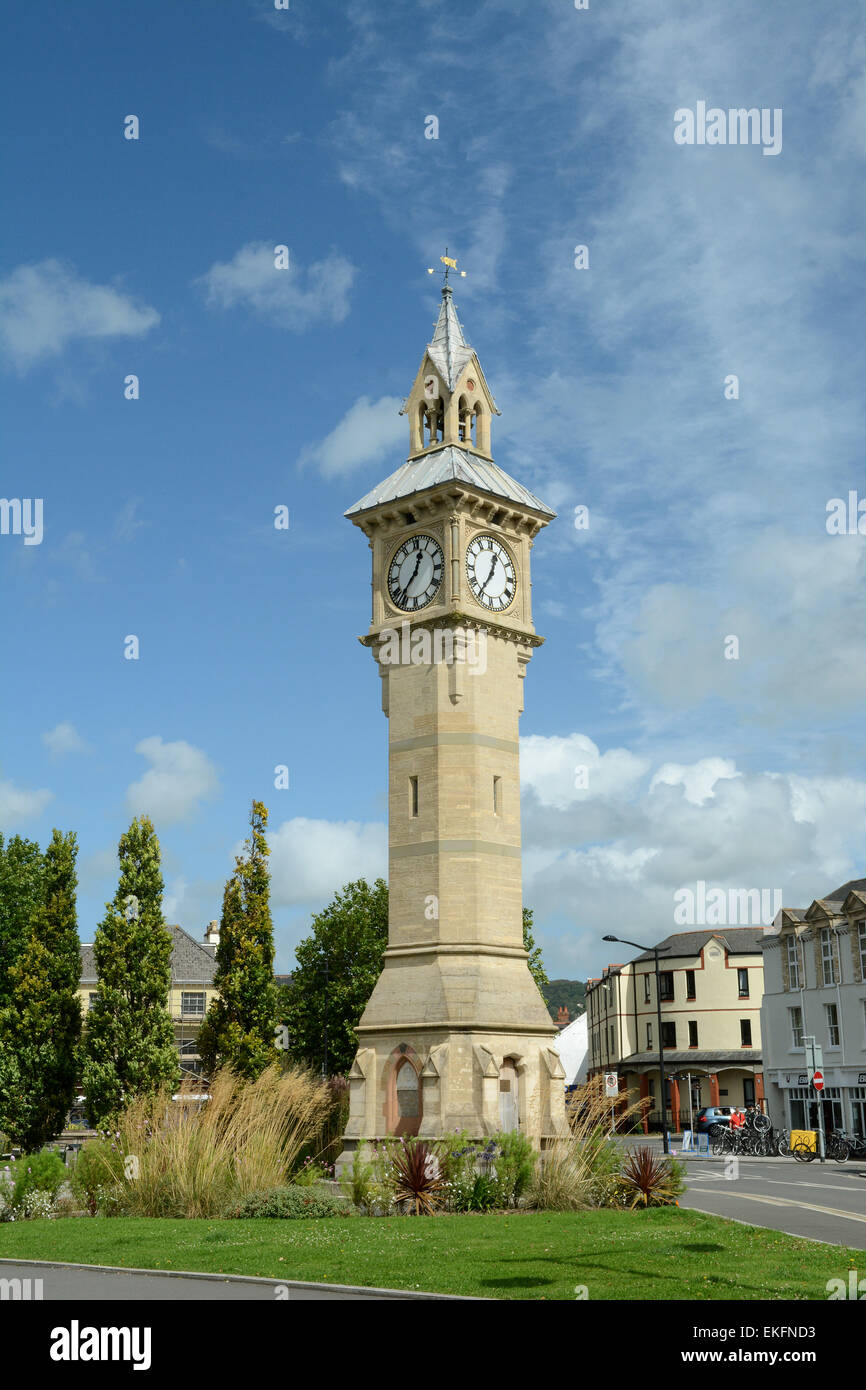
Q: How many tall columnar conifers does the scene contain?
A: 3